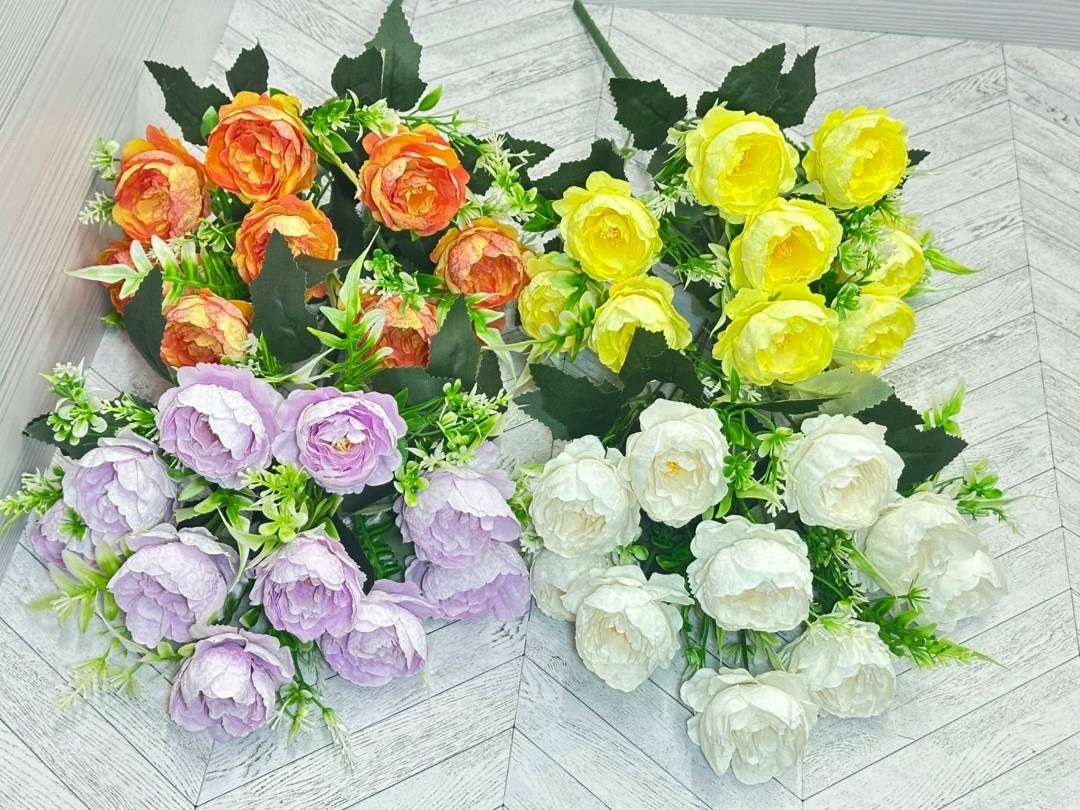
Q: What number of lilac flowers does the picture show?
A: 10